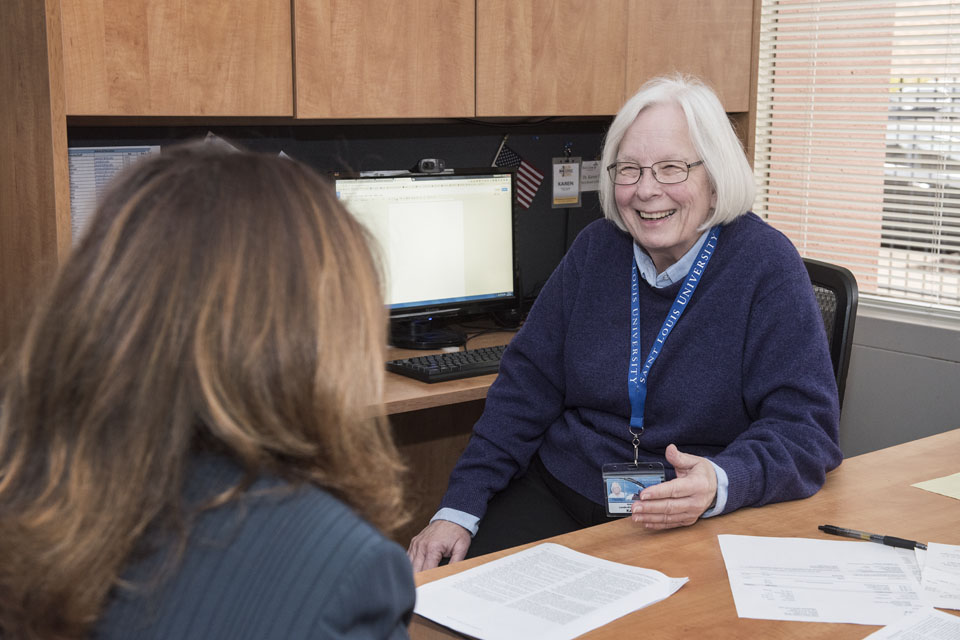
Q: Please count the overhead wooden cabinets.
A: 4